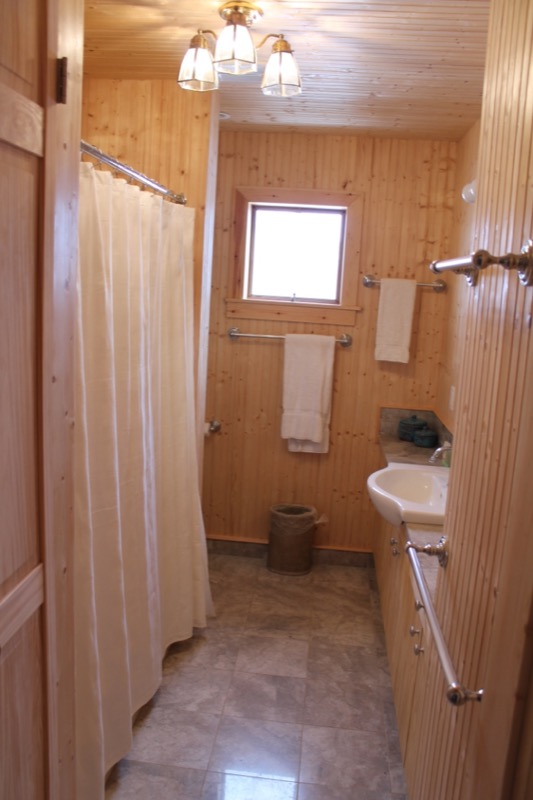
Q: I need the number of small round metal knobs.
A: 5